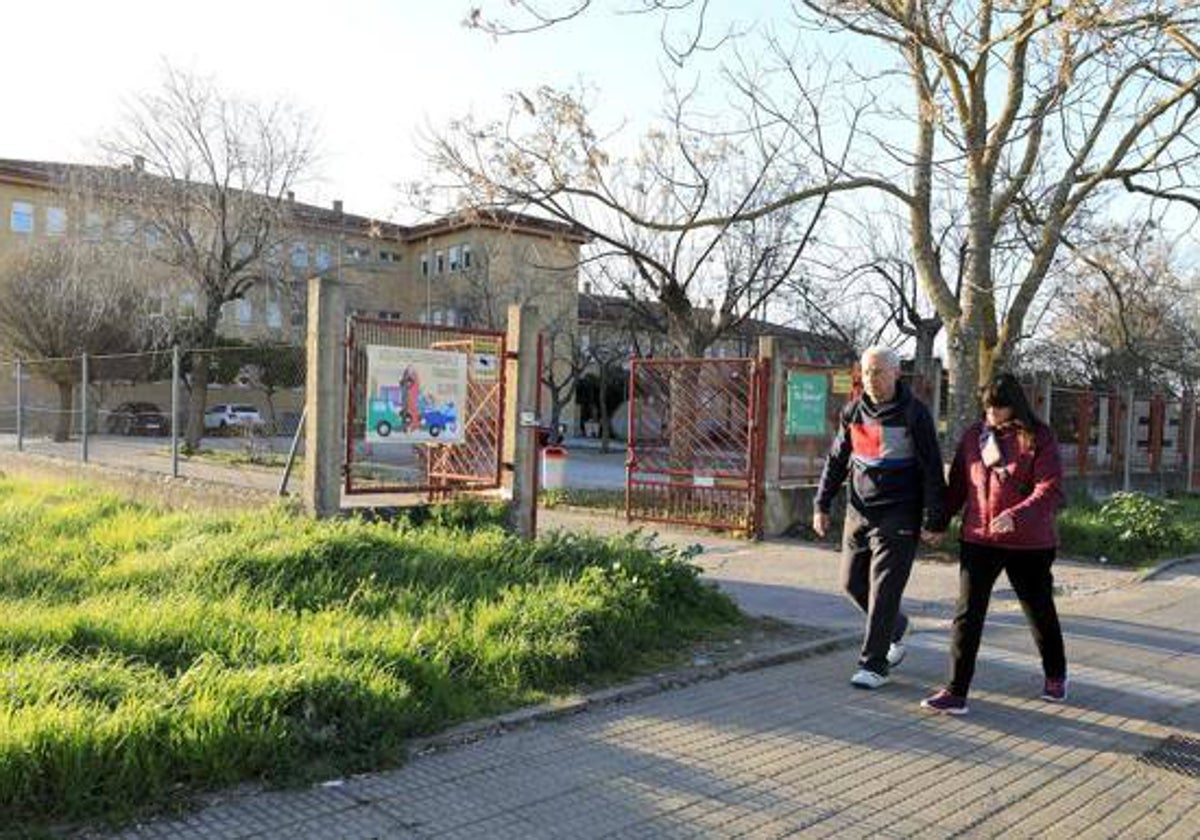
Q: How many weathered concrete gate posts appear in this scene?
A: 3